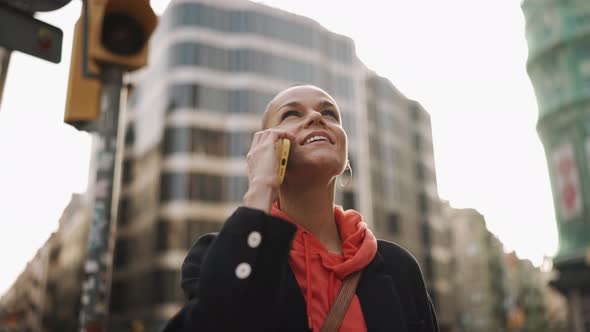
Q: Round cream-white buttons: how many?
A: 2